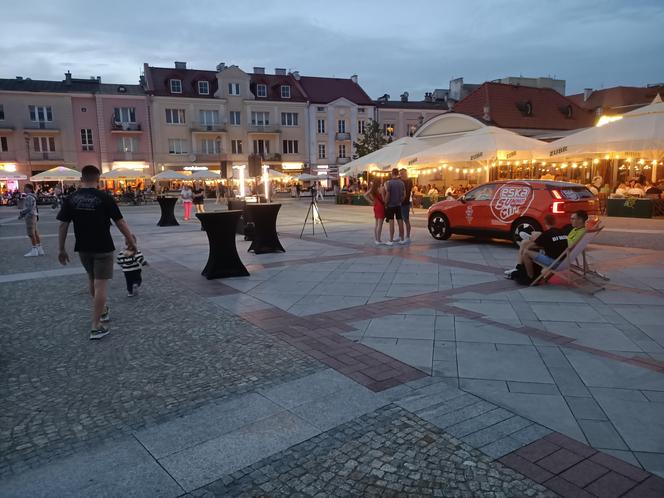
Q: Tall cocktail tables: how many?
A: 3